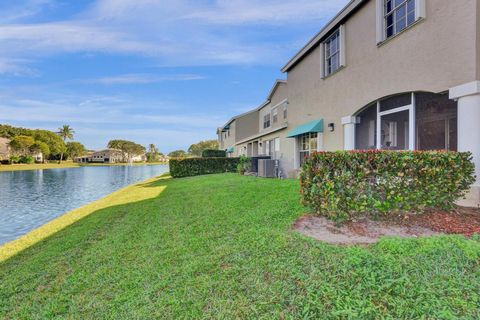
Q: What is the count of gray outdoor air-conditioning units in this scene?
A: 1